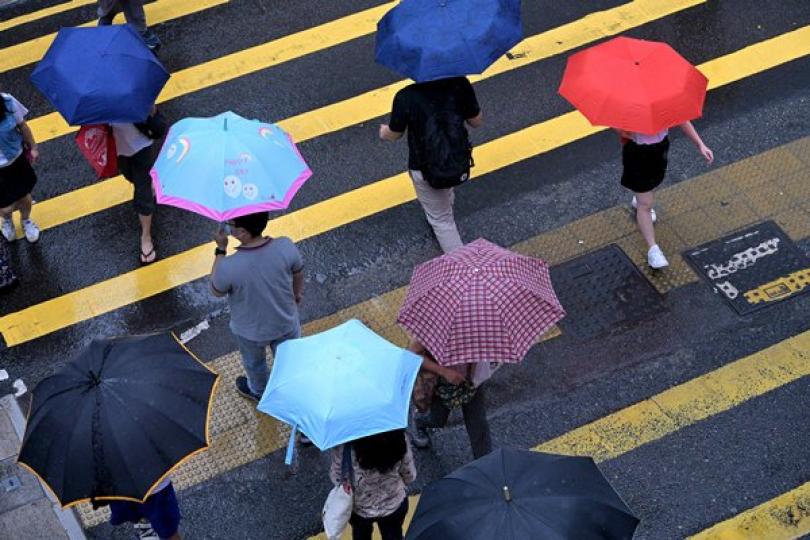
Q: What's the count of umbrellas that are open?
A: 8